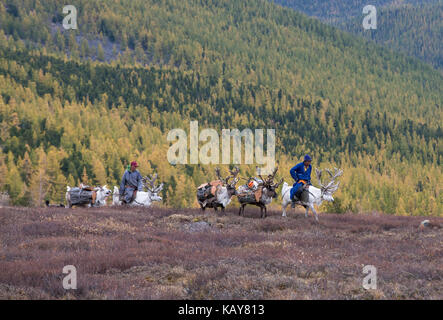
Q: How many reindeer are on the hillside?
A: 5